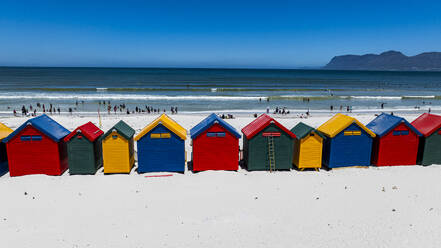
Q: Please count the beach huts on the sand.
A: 11